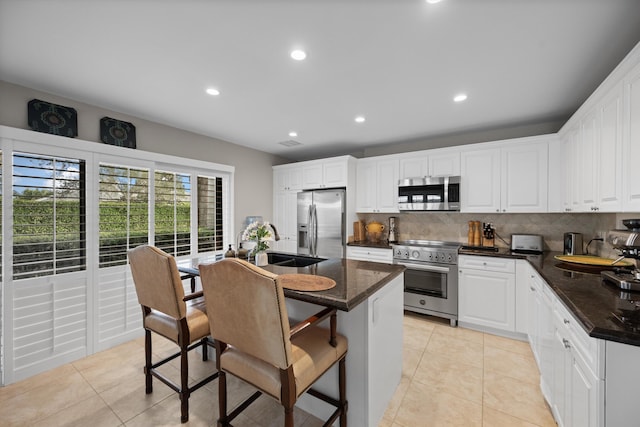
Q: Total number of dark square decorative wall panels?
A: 2